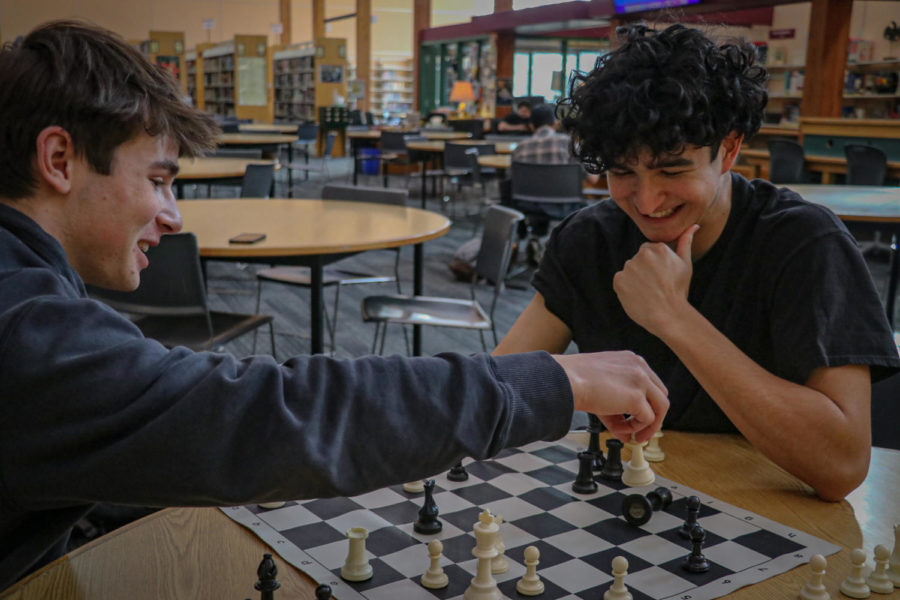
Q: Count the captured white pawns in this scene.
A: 3